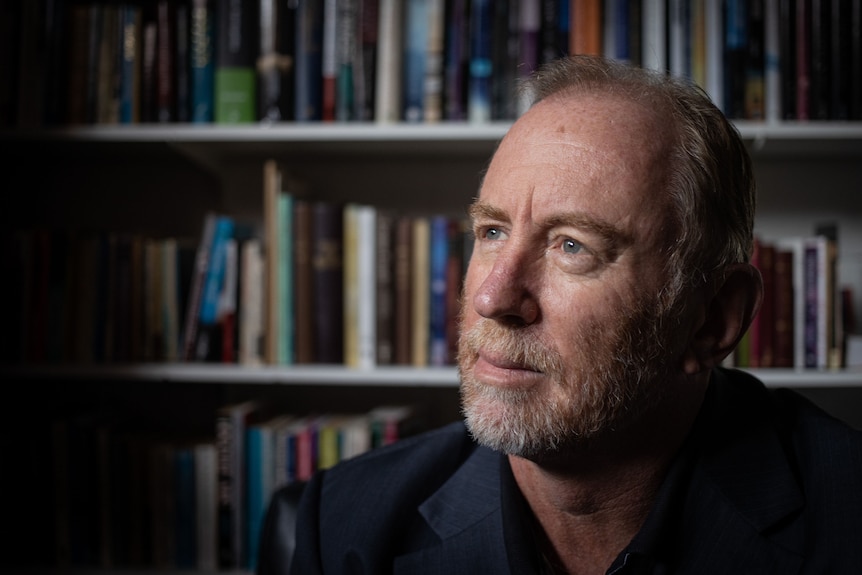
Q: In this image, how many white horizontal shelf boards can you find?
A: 2